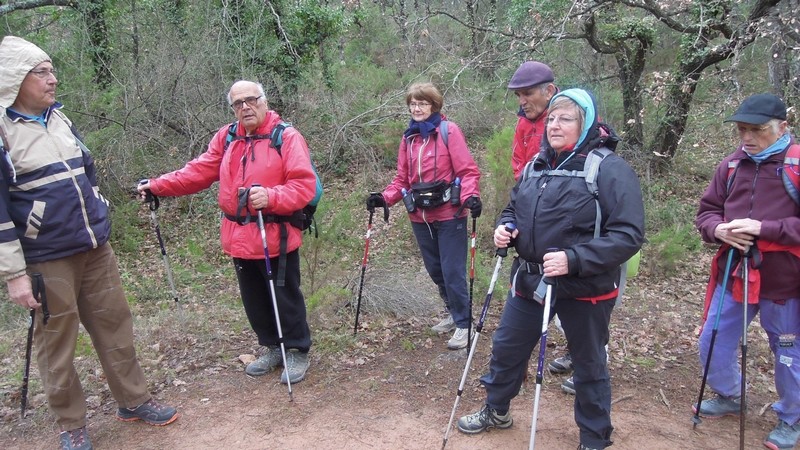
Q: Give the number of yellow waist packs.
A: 0